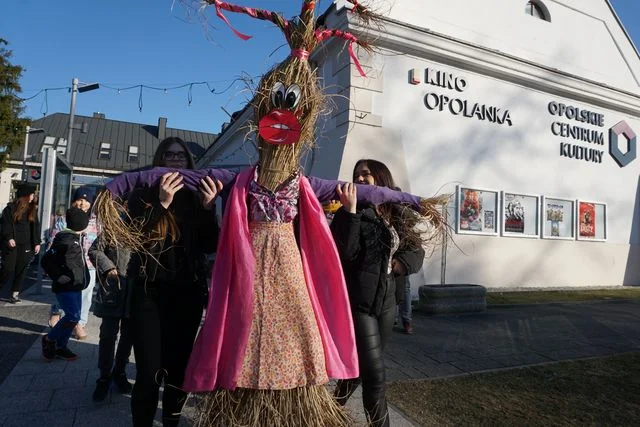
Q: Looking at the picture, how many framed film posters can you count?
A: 4